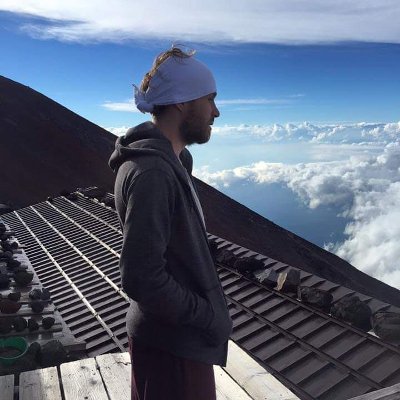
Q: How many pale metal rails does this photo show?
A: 4